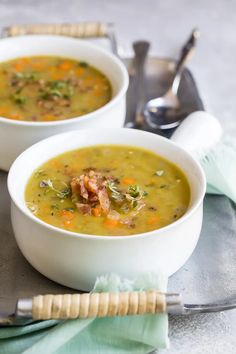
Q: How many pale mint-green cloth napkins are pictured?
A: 2